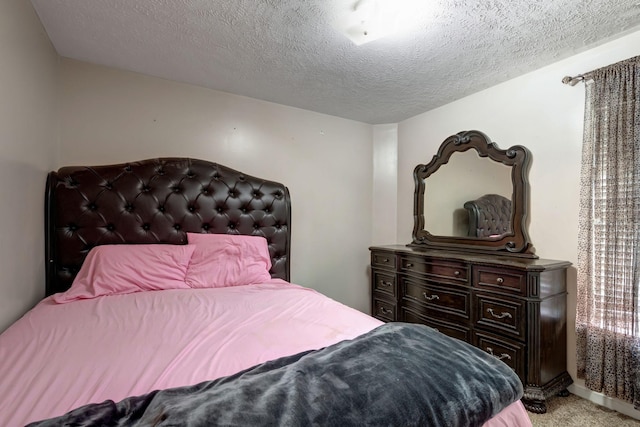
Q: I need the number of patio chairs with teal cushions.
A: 0